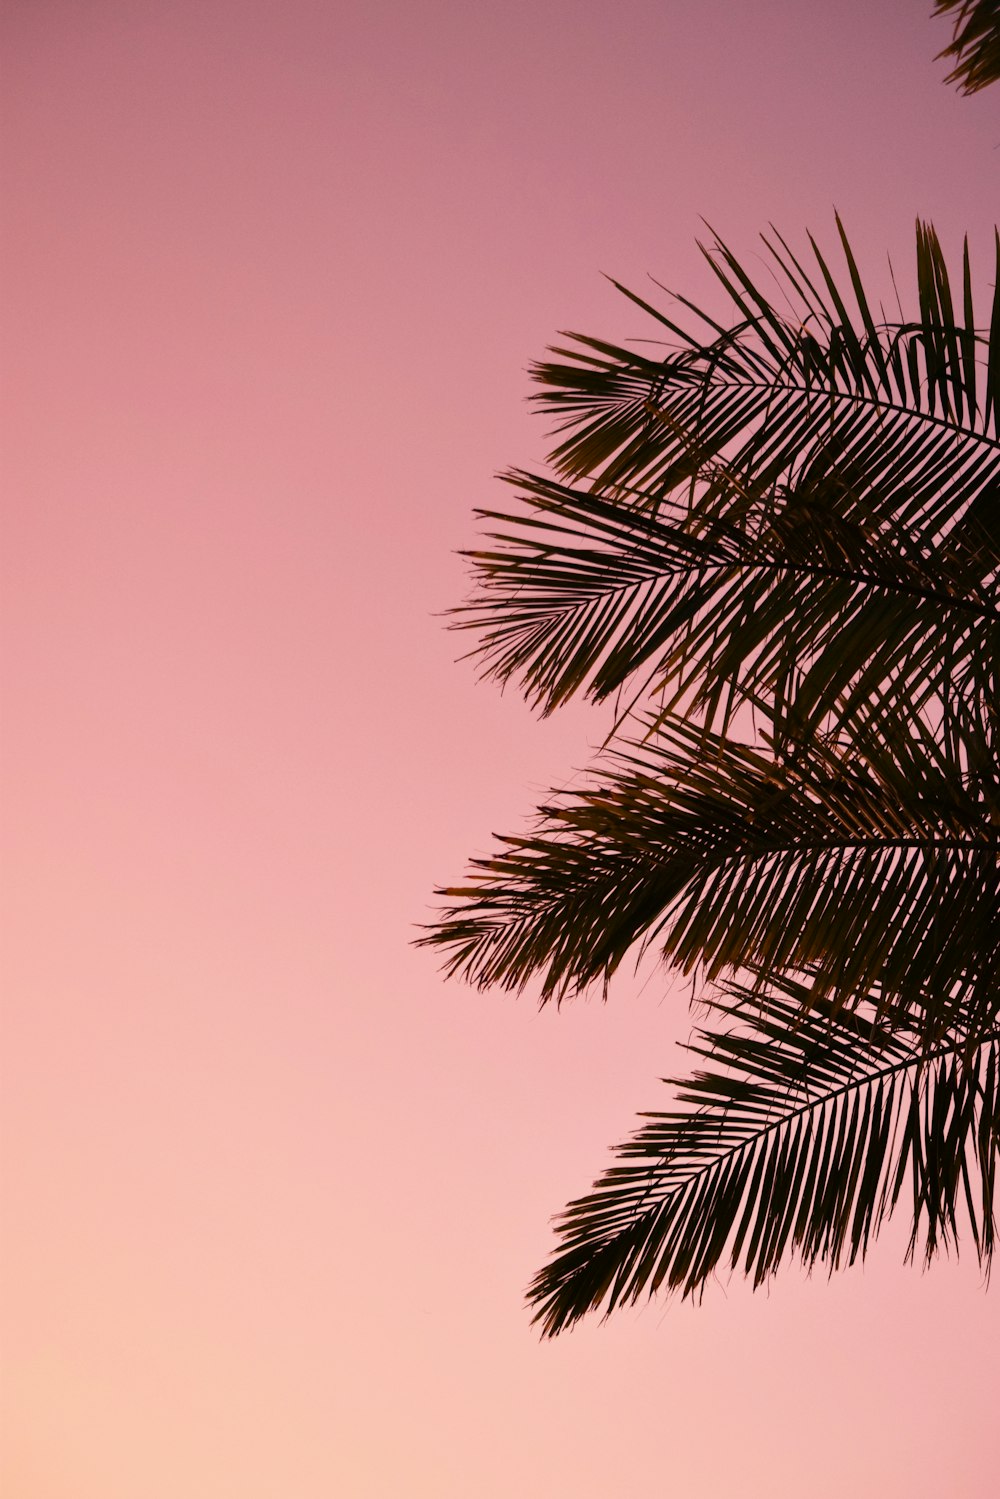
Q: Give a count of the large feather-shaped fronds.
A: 4